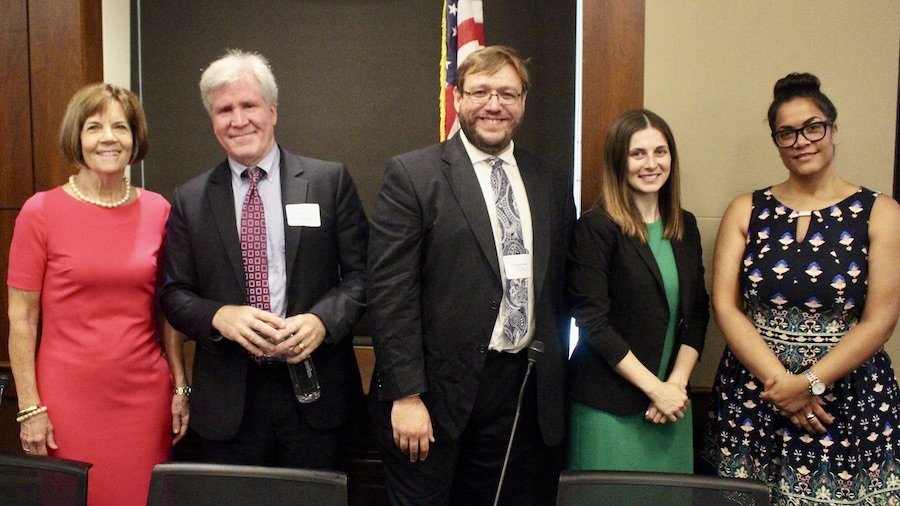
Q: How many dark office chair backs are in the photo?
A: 3